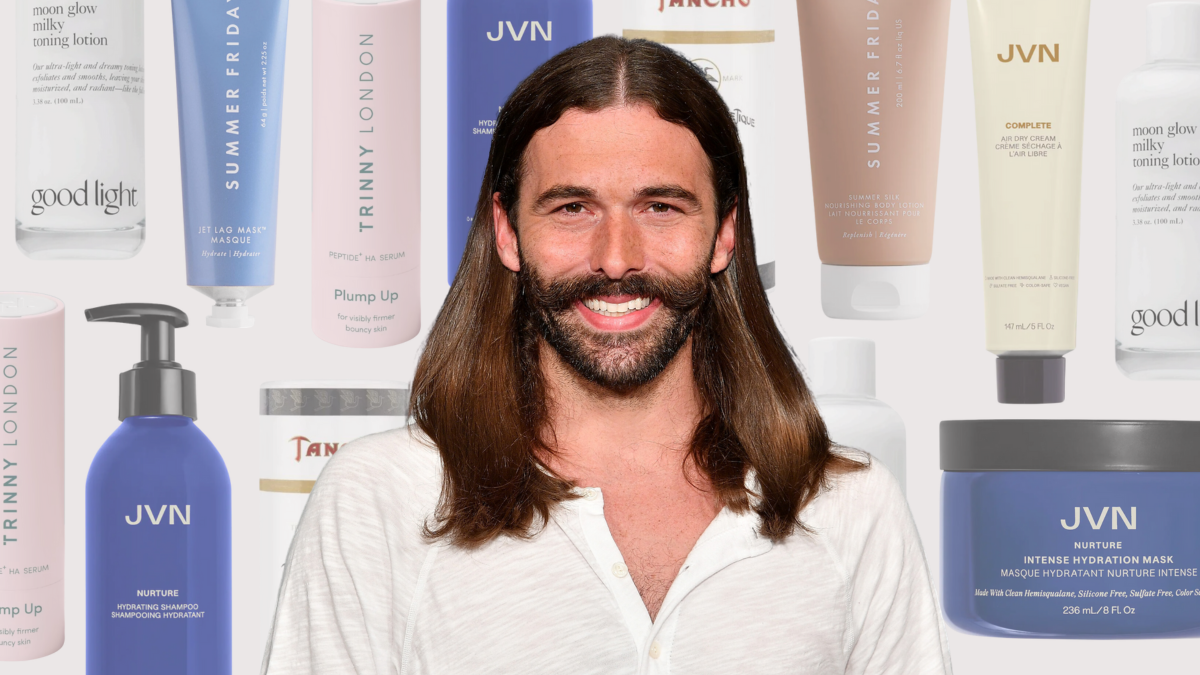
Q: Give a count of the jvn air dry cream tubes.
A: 1